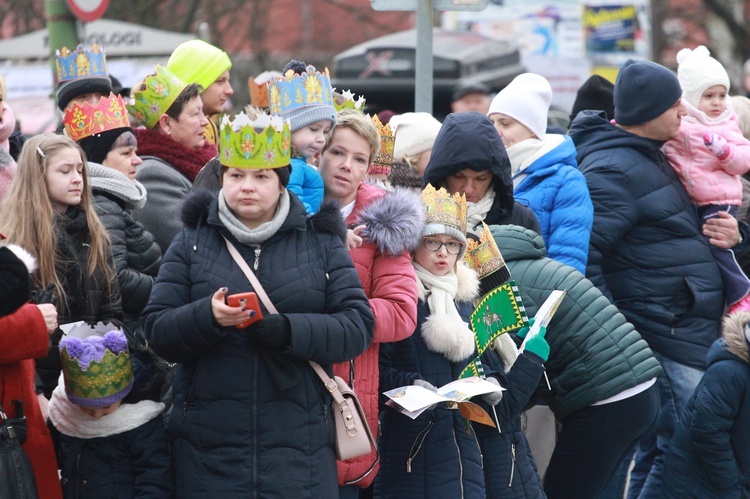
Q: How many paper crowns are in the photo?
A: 11